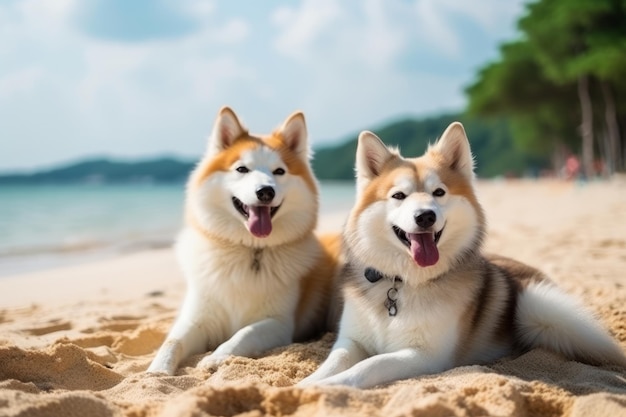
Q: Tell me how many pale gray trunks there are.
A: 2